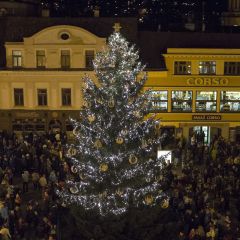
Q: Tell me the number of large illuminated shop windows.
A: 4